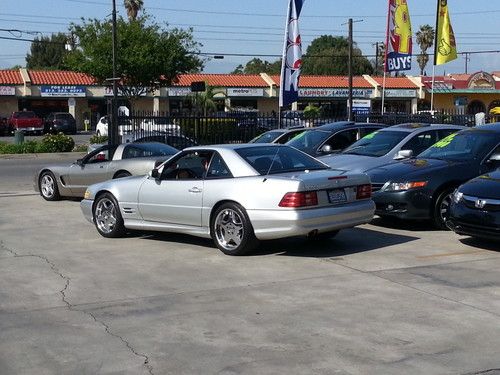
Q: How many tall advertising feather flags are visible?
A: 3